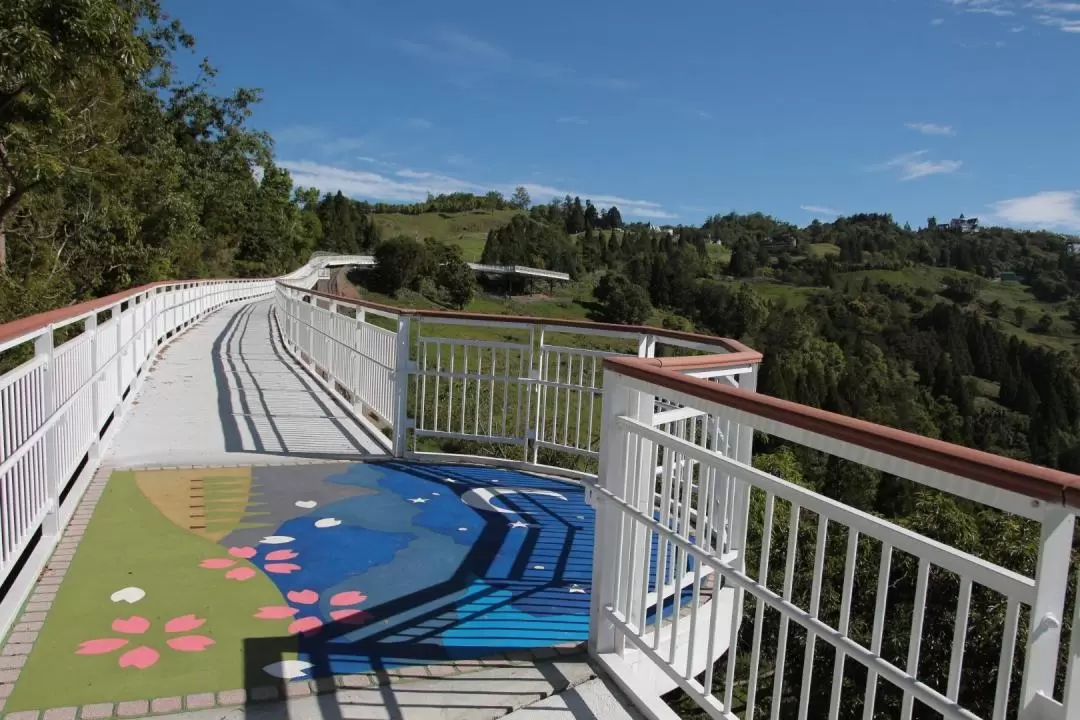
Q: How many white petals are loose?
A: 5